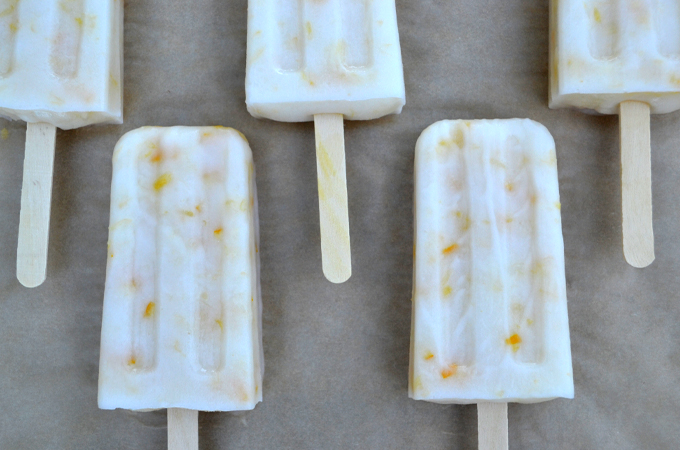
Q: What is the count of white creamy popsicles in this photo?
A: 5